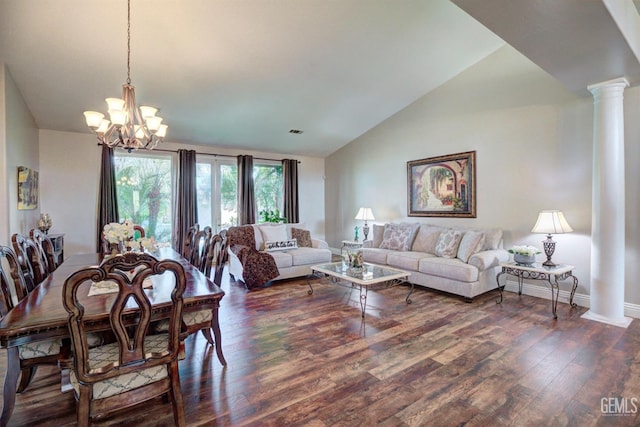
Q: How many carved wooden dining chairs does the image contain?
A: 8